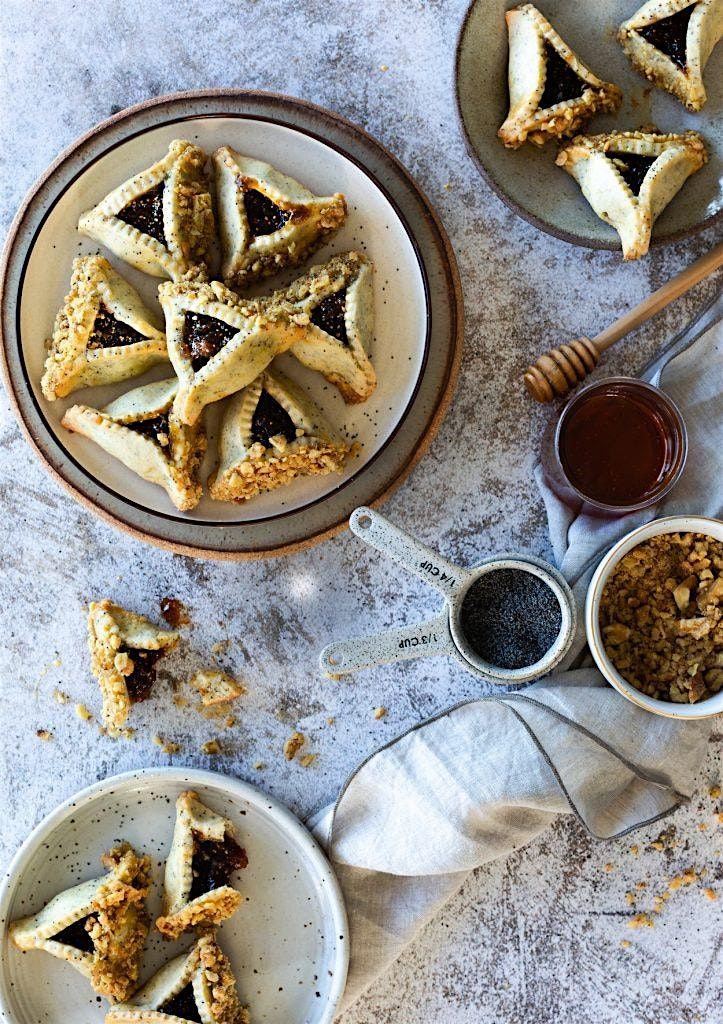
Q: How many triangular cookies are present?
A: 14